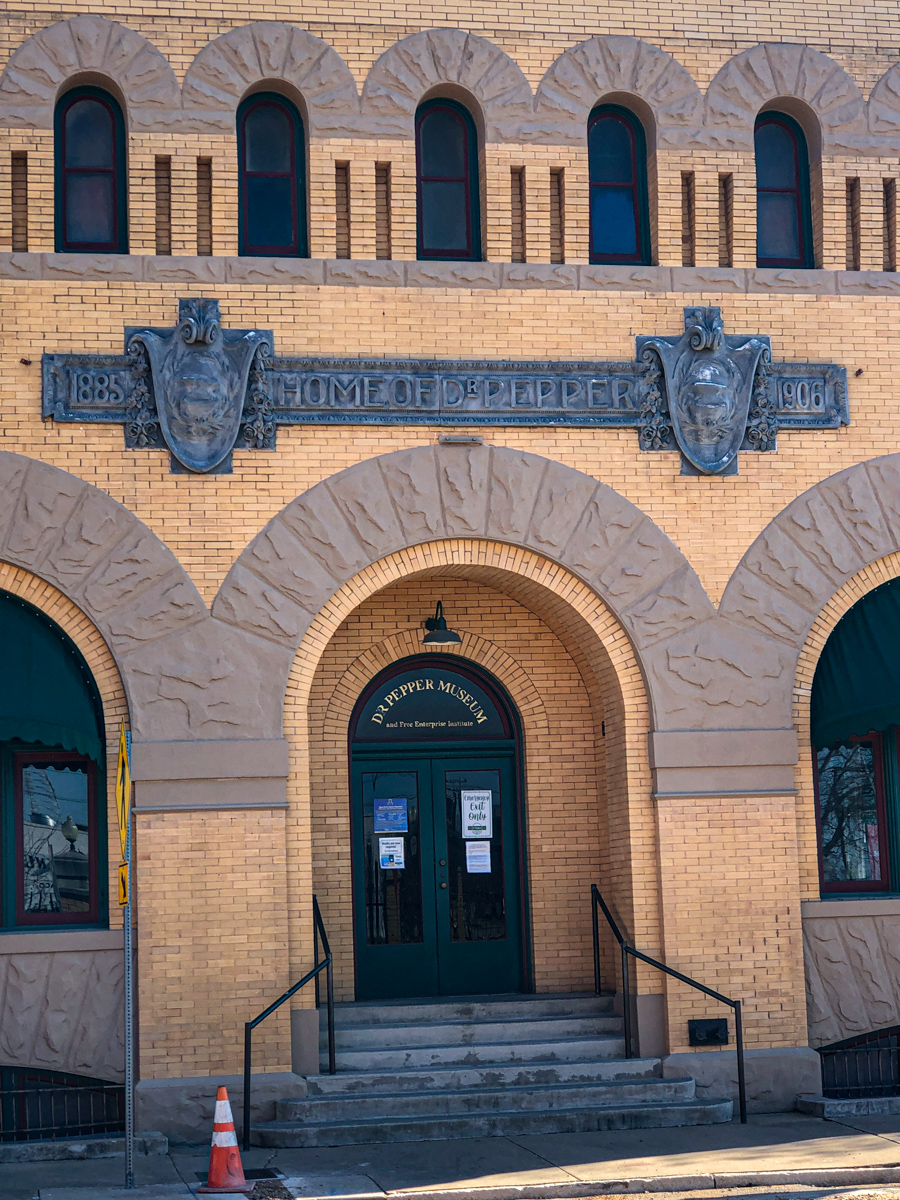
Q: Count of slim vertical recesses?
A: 11